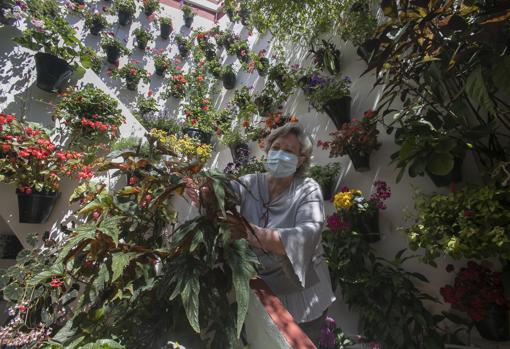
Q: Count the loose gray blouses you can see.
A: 1